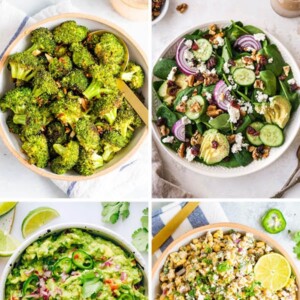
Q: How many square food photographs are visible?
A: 4